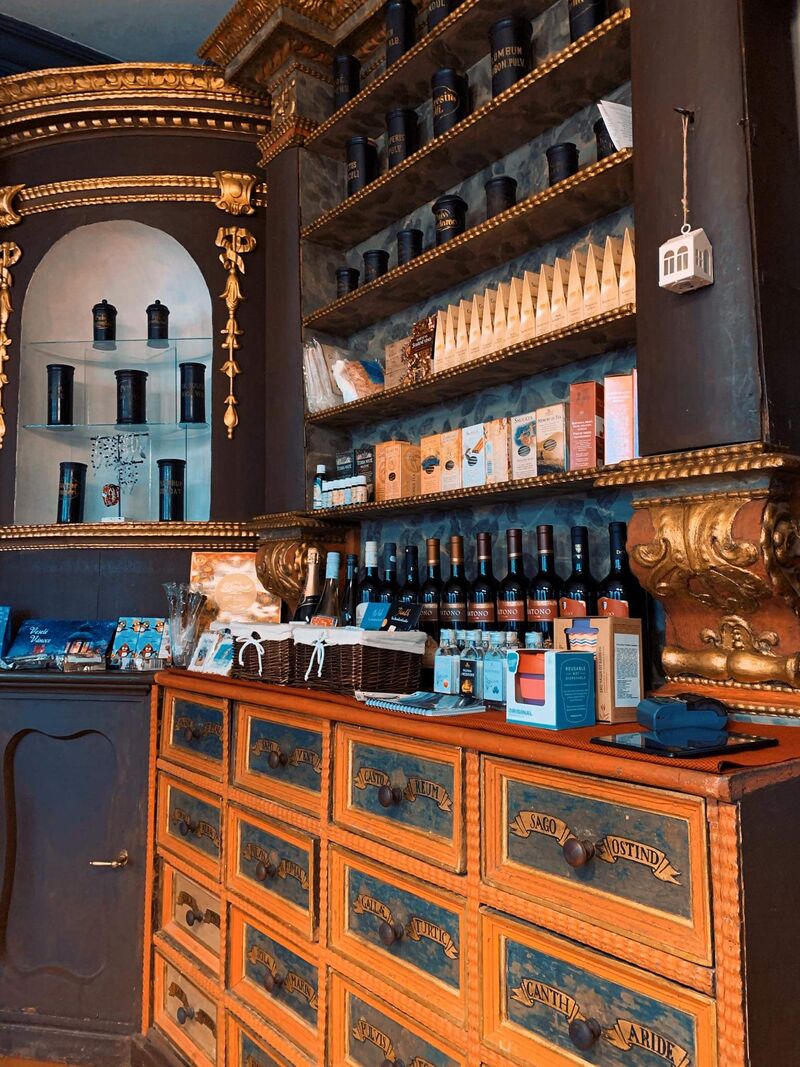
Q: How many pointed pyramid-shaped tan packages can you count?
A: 14